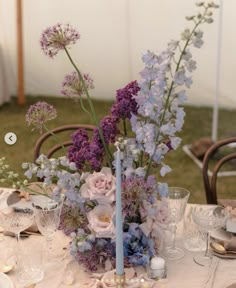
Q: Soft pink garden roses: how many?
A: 2